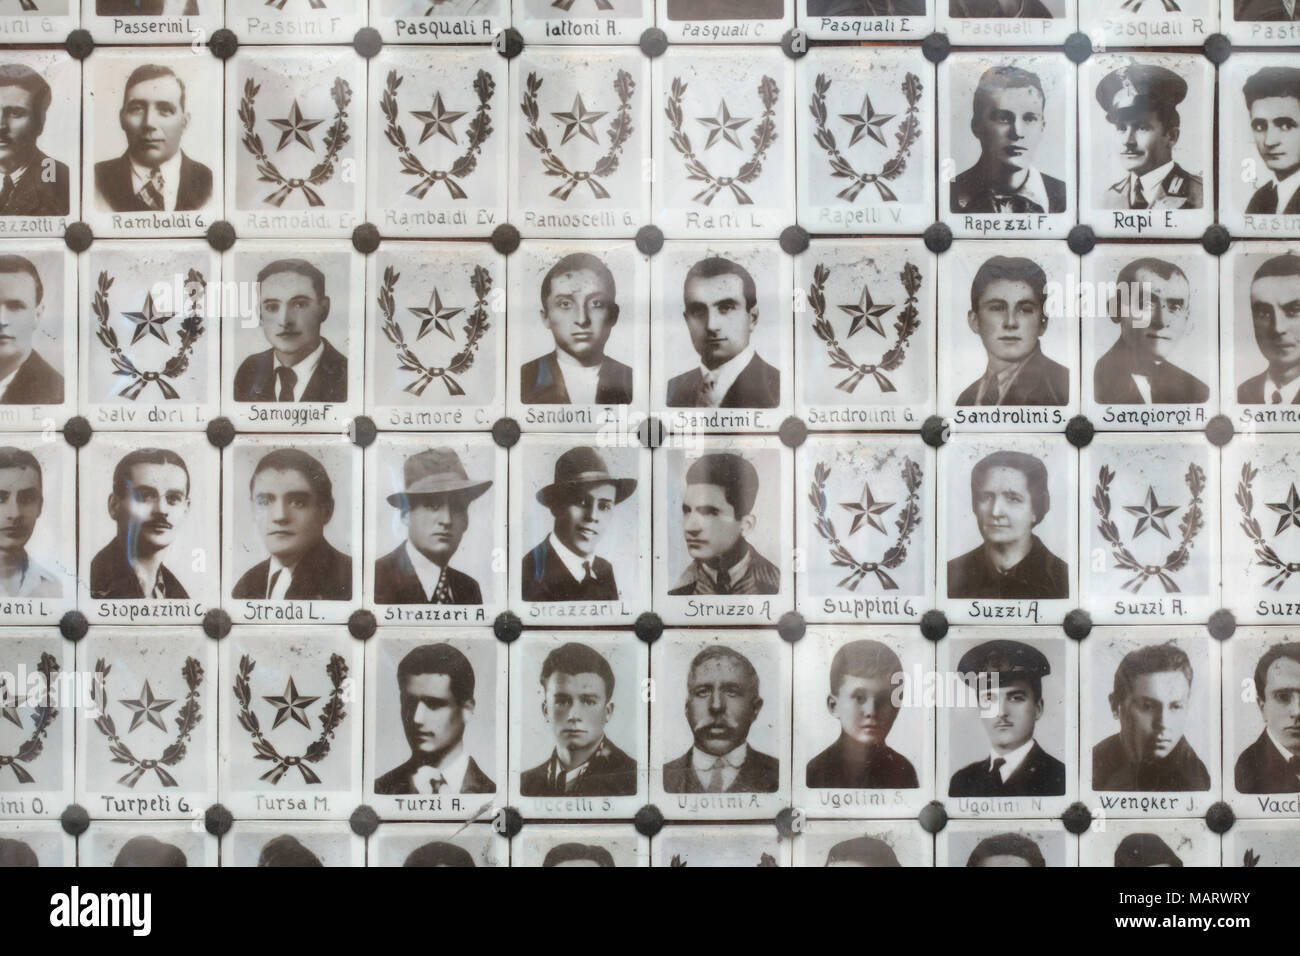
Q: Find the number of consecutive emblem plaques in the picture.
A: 5